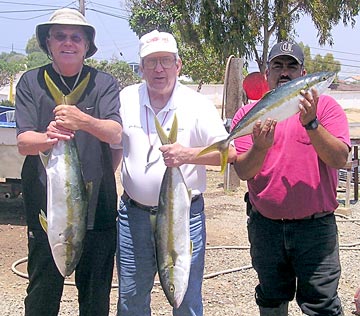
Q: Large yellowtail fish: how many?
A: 3